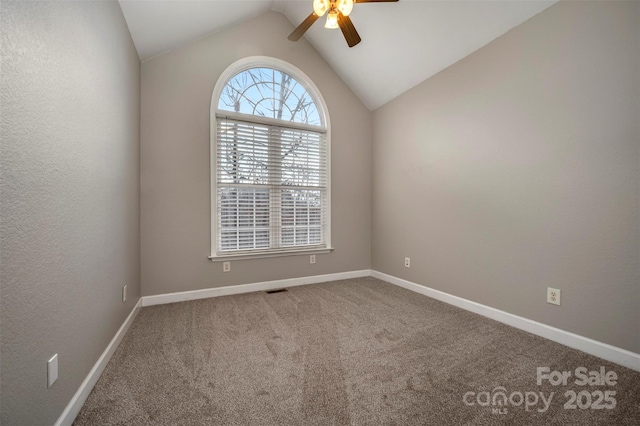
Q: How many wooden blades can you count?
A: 3